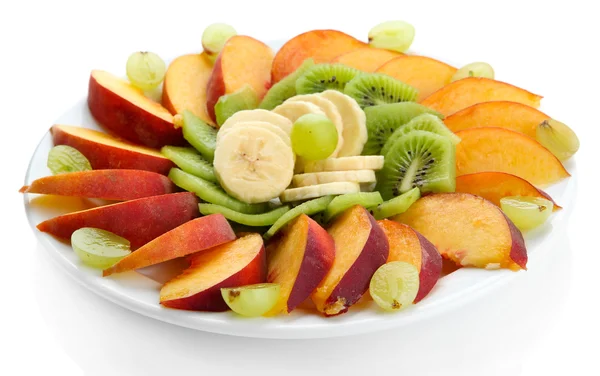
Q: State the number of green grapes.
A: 11